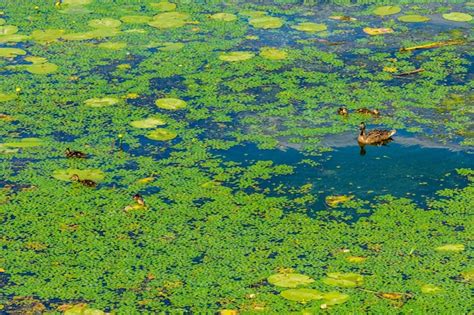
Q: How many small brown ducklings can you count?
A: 5